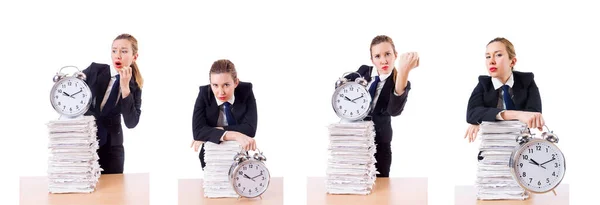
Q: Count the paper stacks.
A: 4